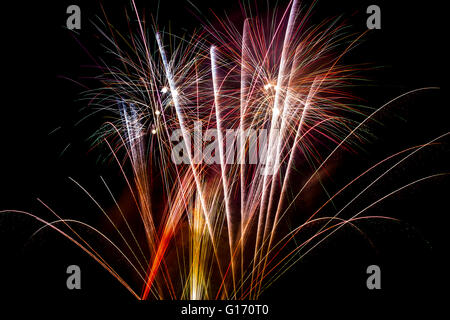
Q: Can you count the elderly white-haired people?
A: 0